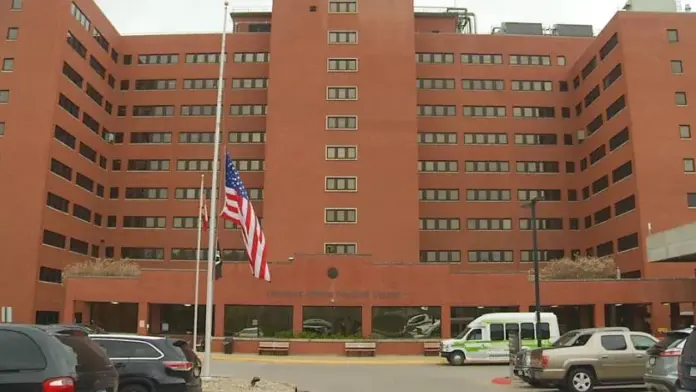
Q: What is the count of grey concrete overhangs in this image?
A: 1